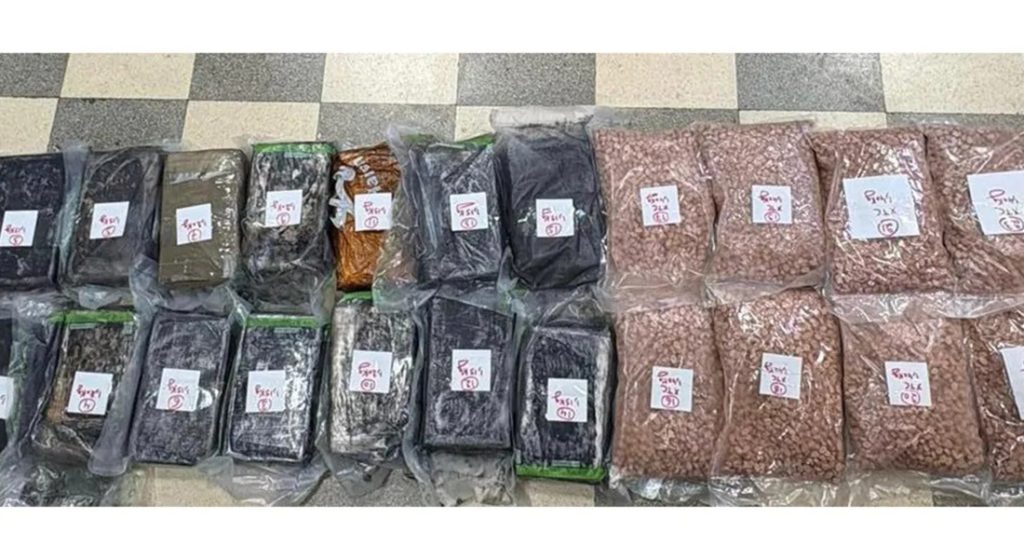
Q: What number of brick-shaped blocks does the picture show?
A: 14